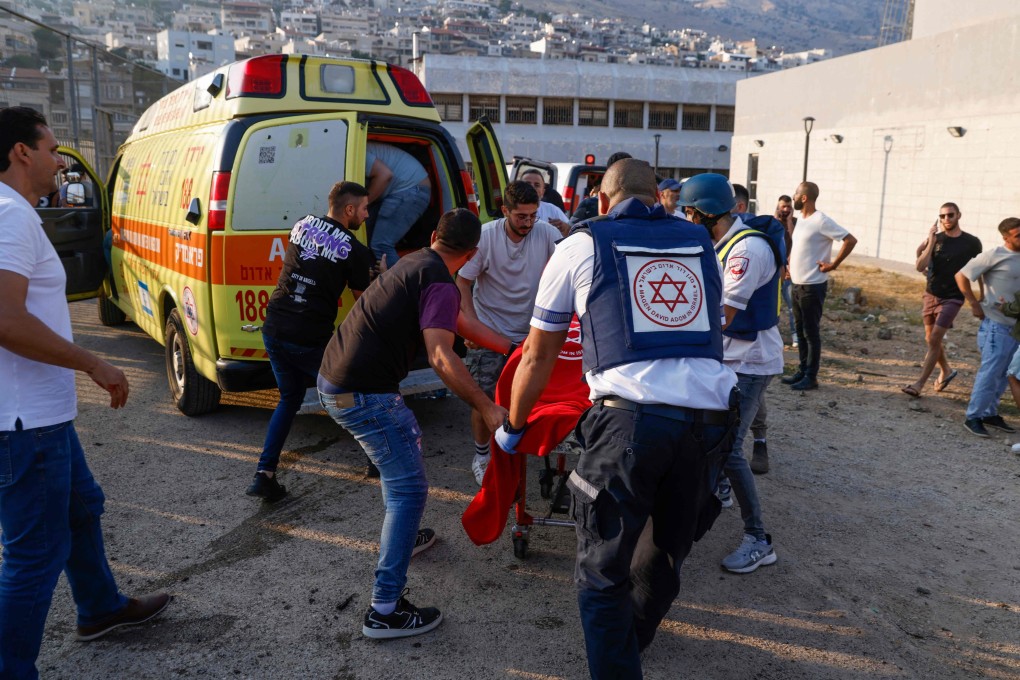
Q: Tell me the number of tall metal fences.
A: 1